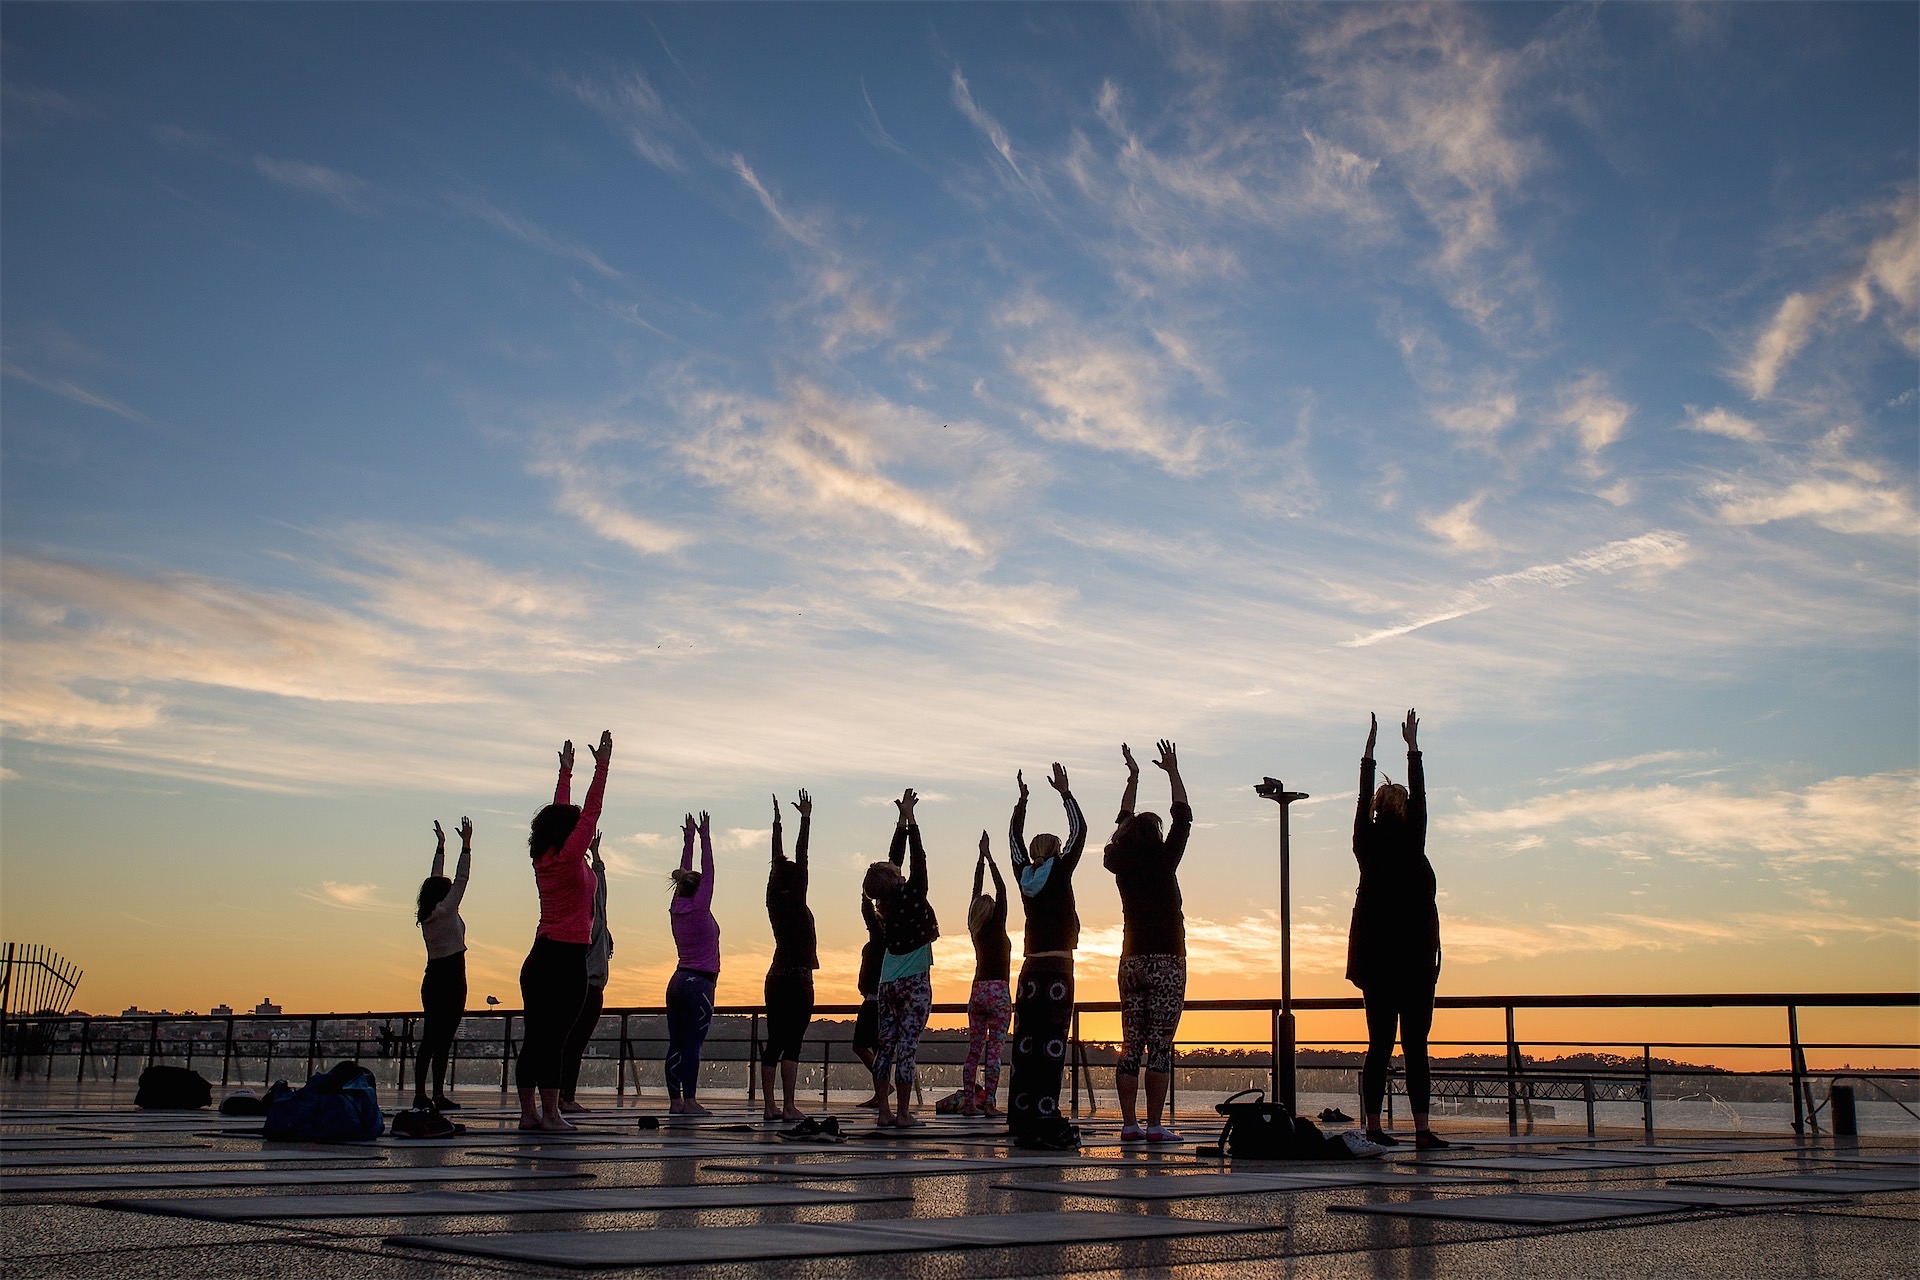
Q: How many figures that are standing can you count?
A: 11